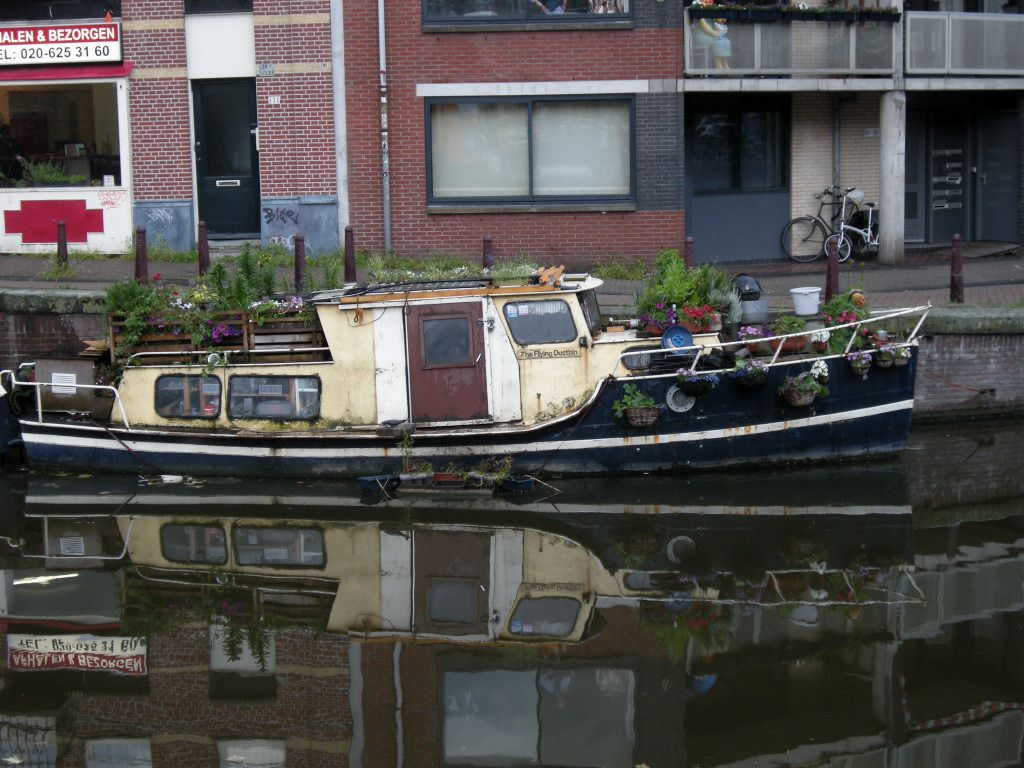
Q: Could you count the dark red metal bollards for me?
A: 9